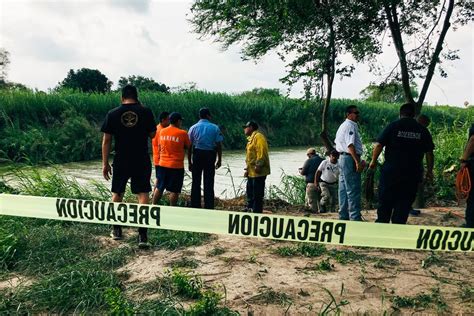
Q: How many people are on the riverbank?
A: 11